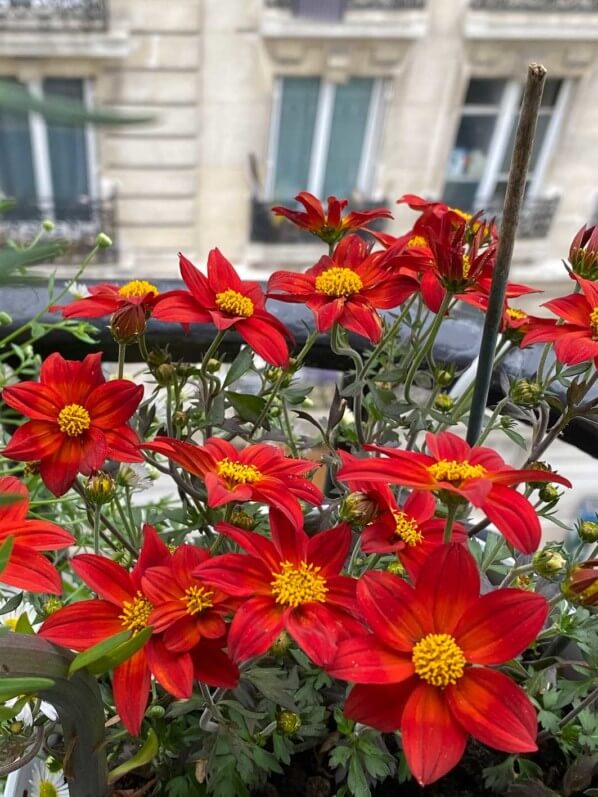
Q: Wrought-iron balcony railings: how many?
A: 6